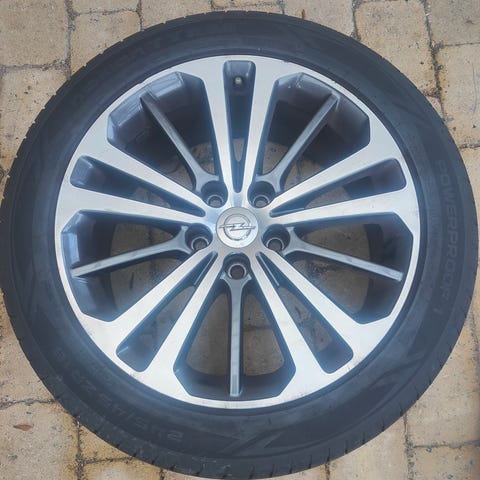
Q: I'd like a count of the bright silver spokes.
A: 10